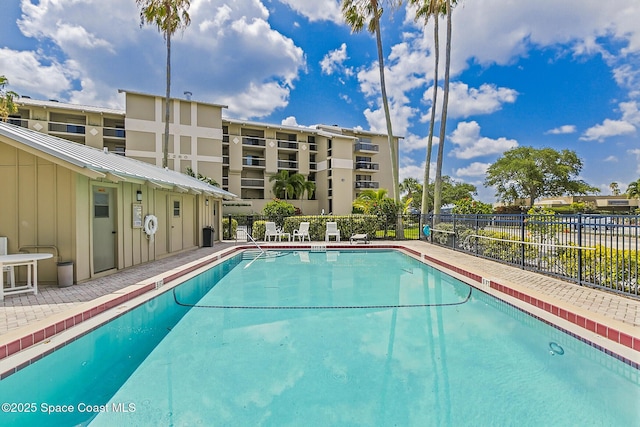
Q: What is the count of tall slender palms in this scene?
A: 4